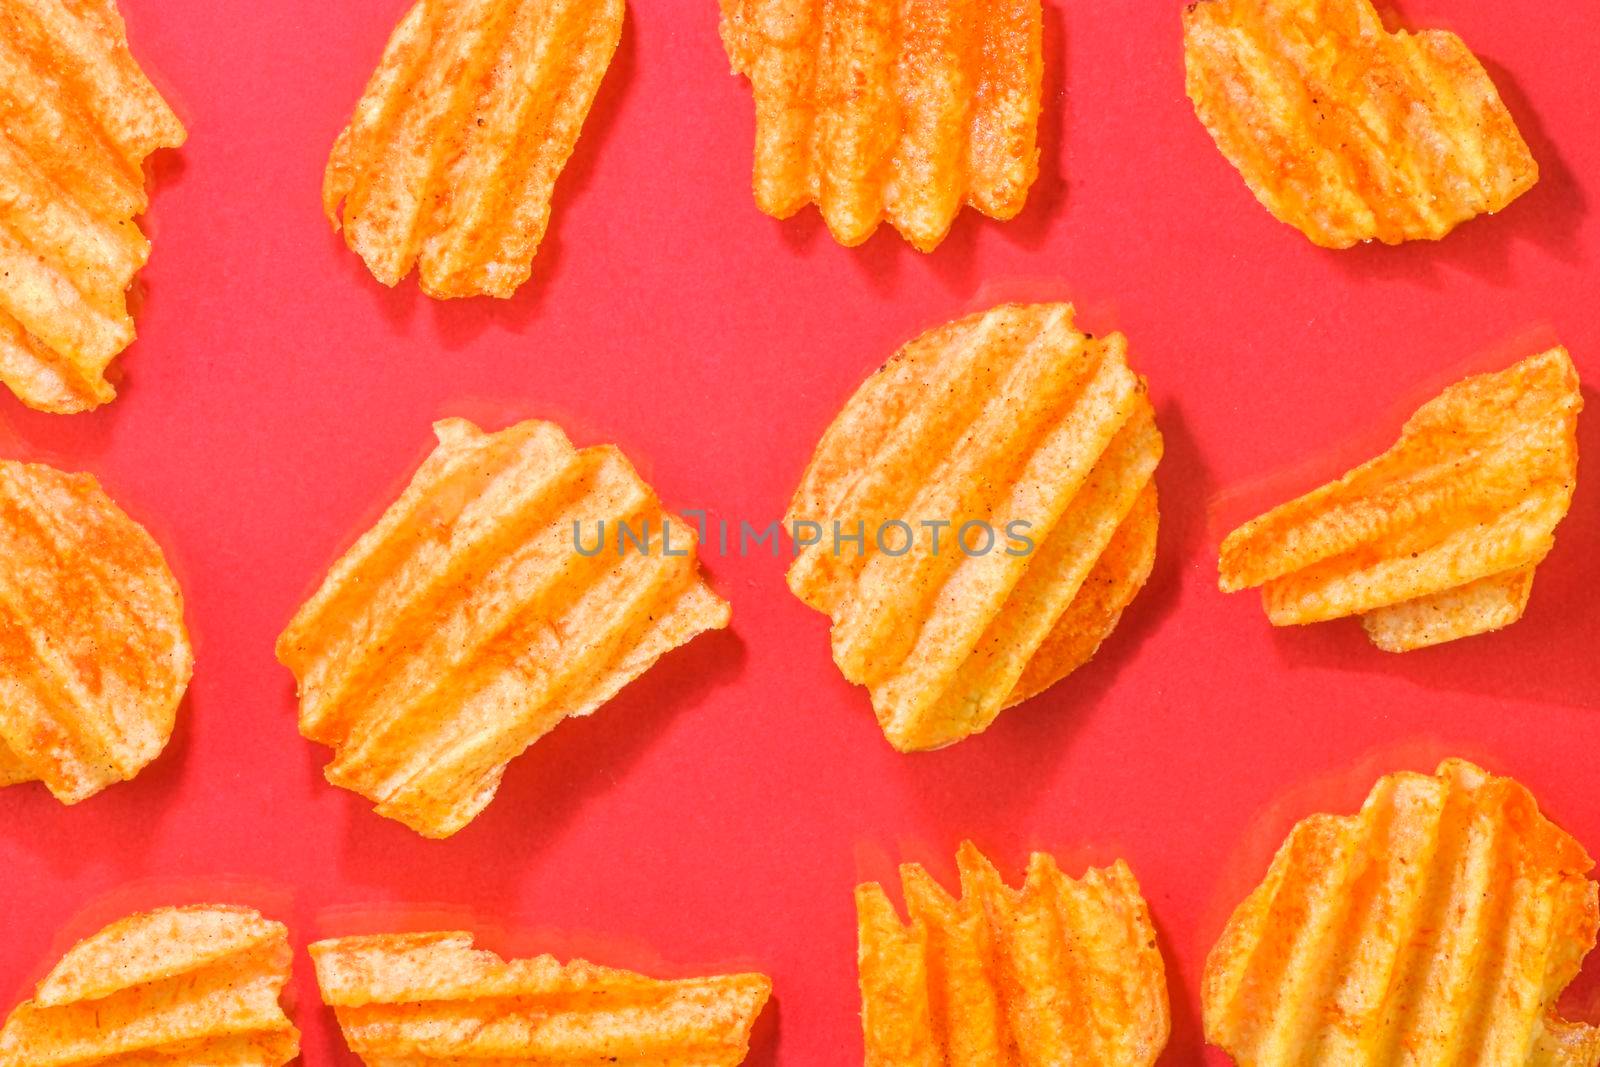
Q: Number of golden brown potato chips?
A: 12